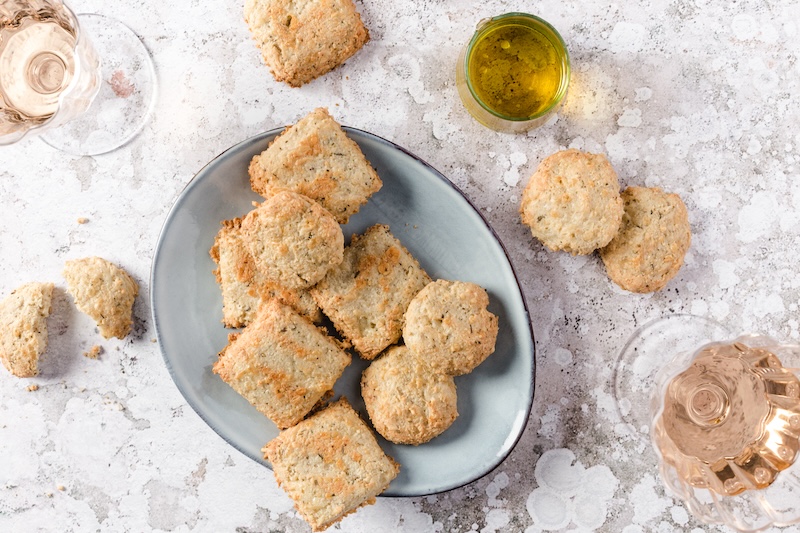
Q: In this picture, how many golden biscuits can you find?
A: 12